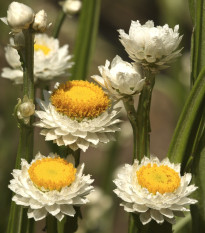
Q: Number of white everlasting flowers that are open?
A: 4